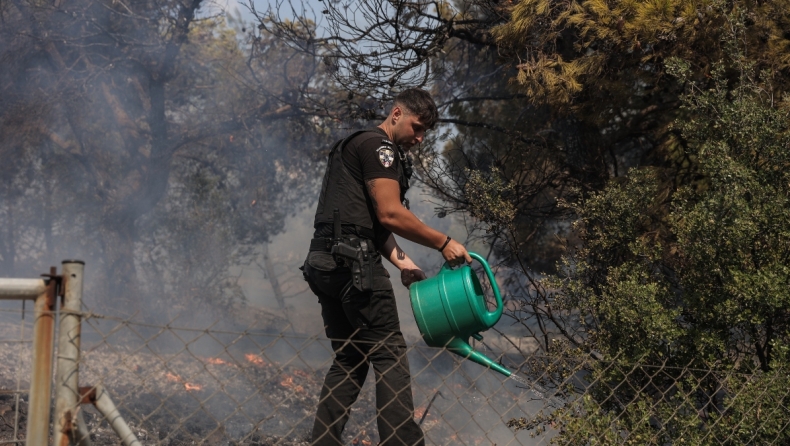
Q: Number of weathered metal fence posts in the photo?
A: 2